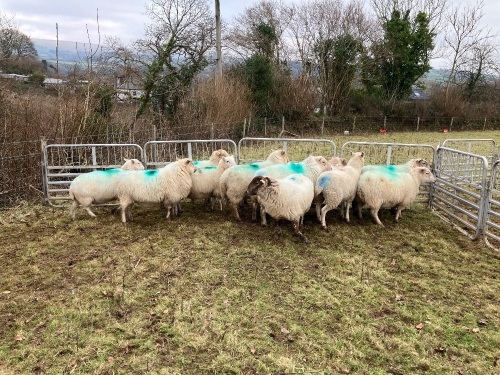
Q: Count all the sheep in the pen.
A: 11